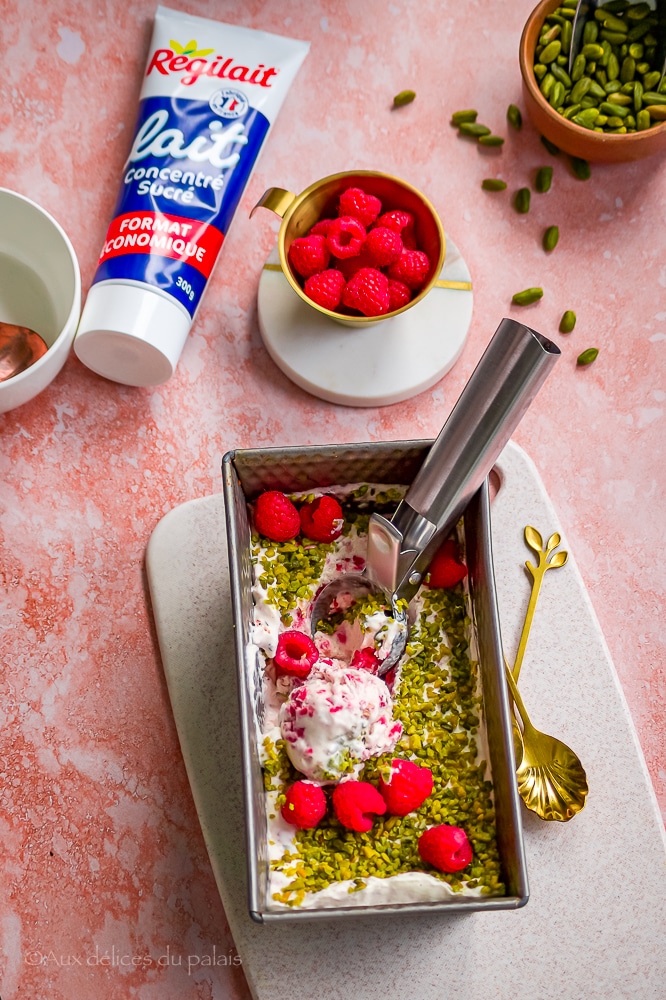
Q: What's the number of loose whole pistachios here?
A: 14